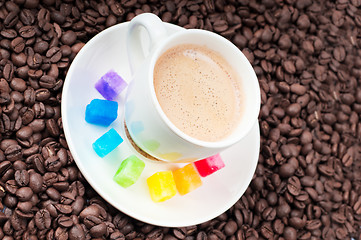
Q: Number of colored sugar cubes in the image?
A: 7